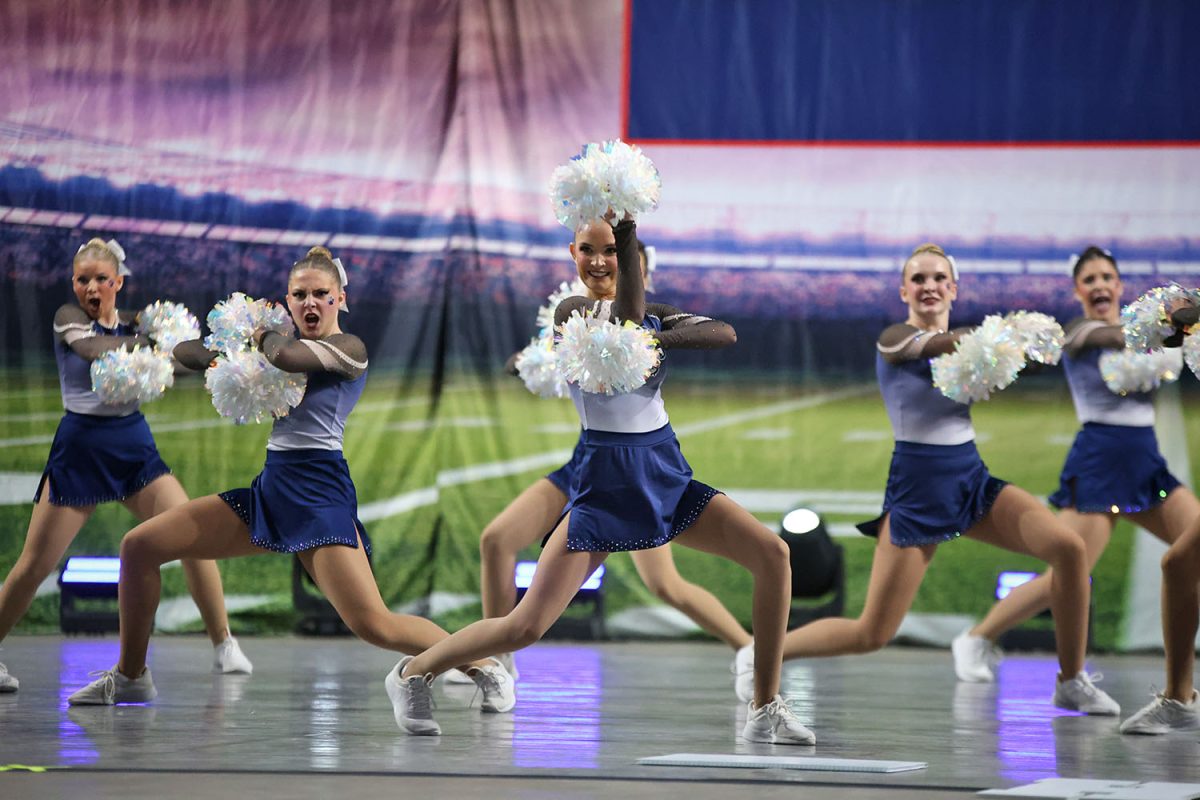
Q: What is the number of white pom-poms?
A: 13